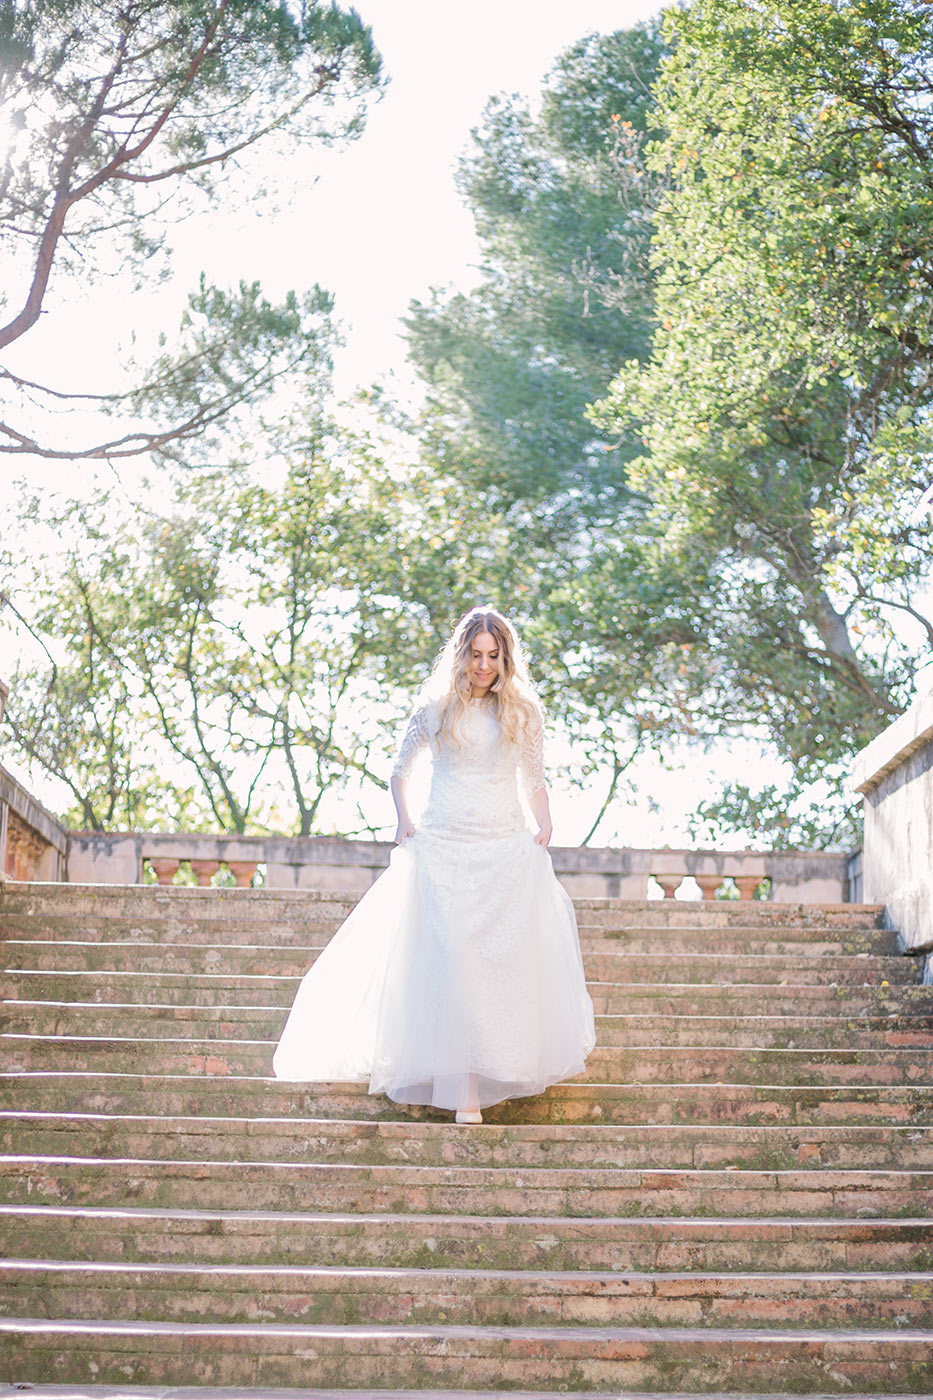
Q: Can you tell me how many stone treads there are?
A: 13